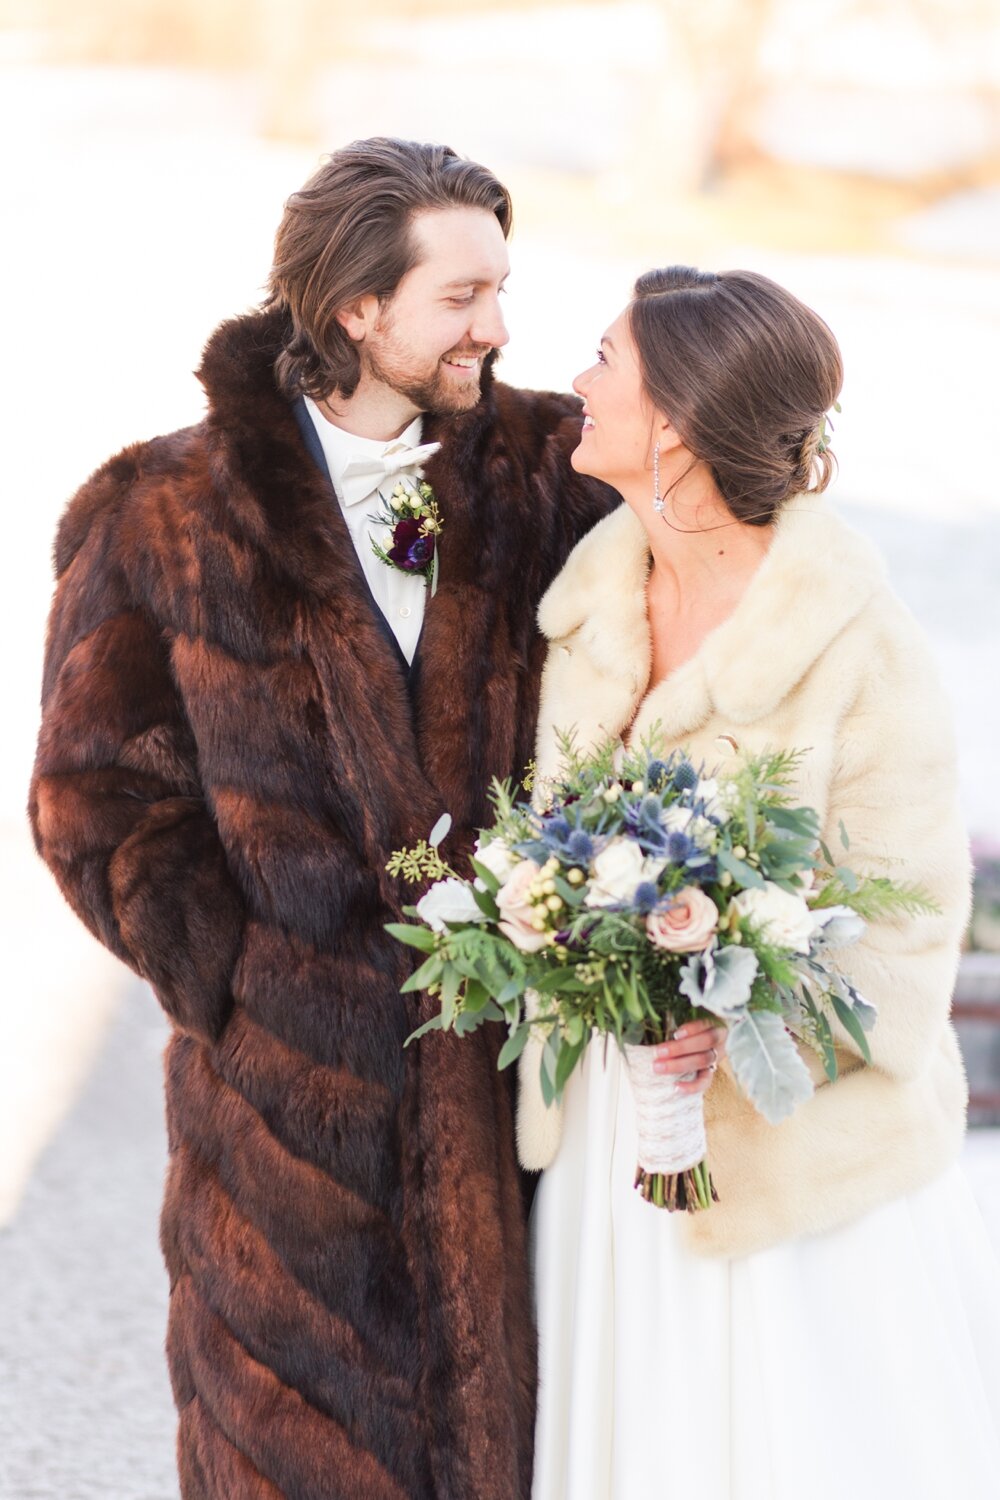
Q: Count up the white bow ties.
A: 1